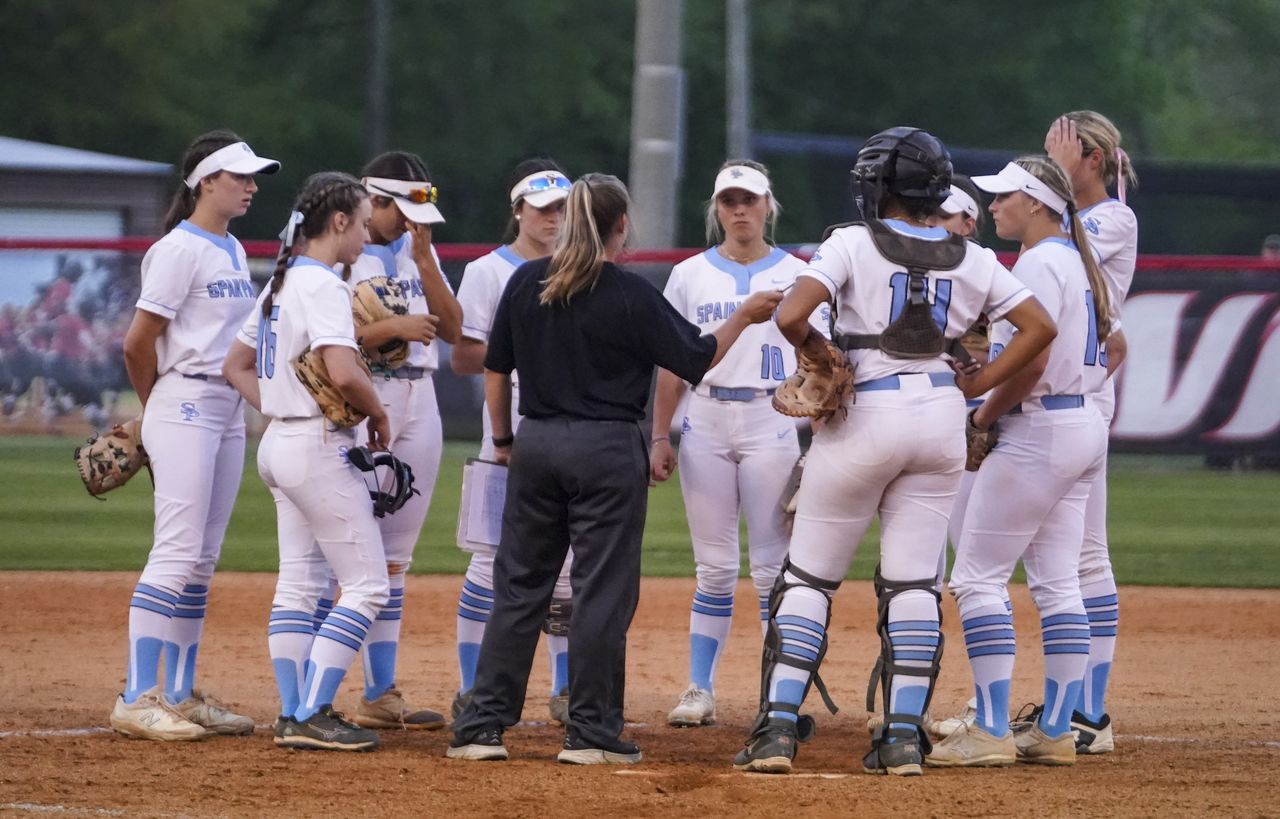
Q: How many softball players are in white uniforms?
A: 9